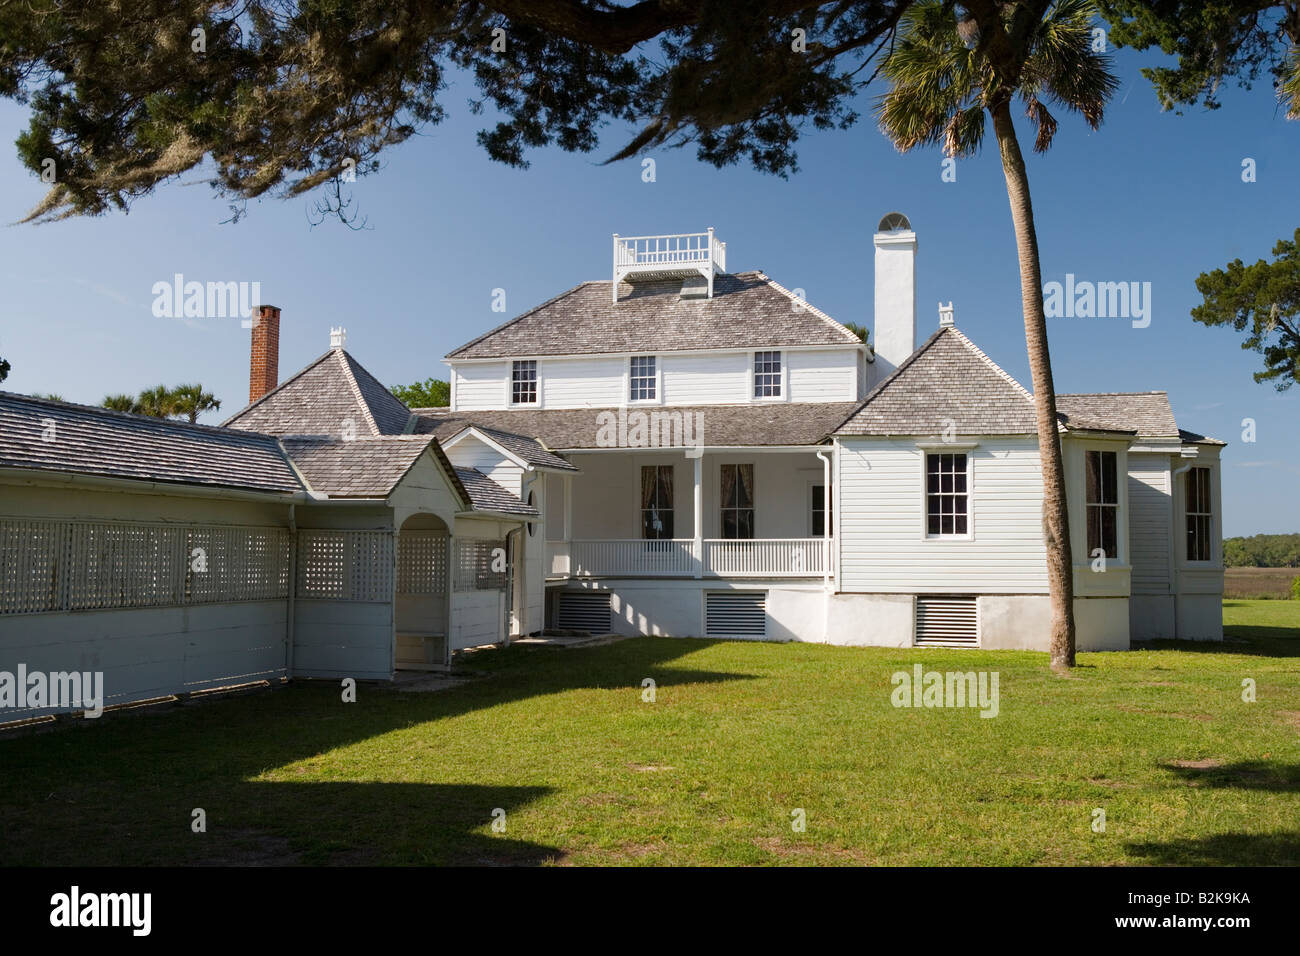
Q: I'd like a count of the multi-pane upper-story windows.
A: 3